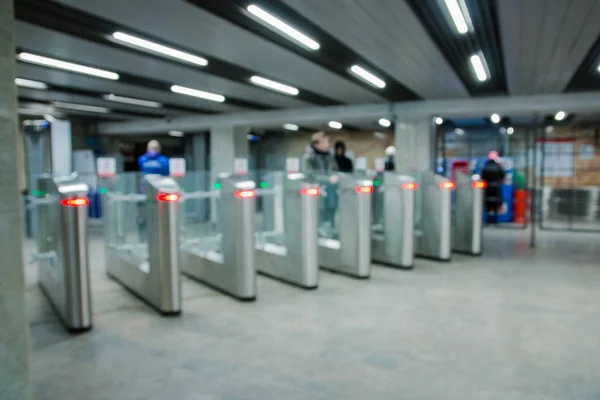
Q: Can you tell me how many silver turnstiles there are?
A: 8